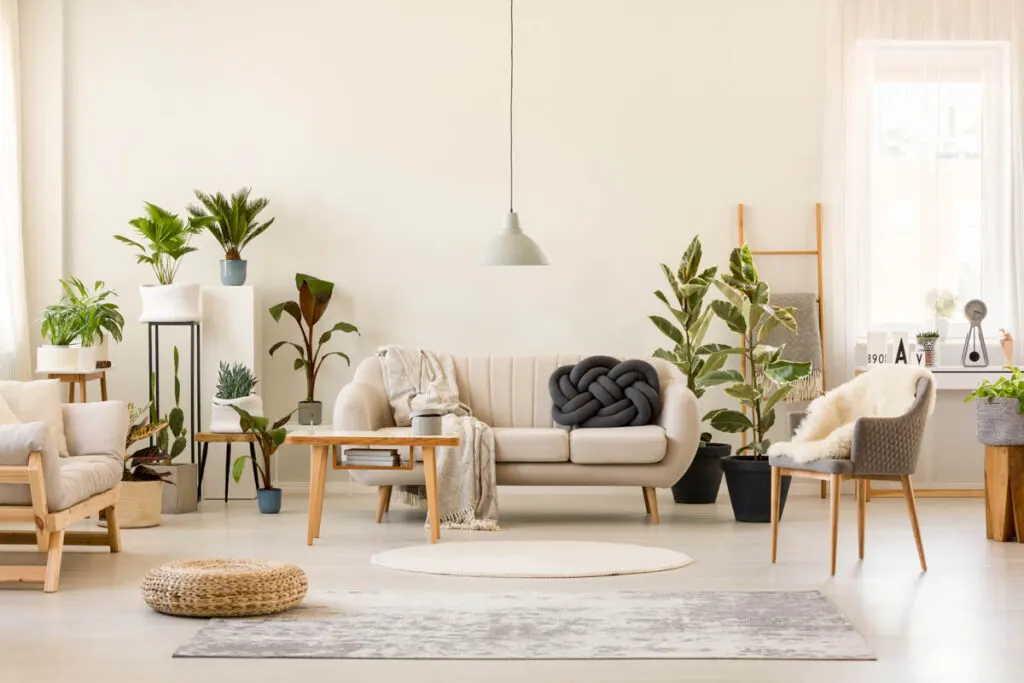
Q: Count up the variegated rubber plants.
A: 2